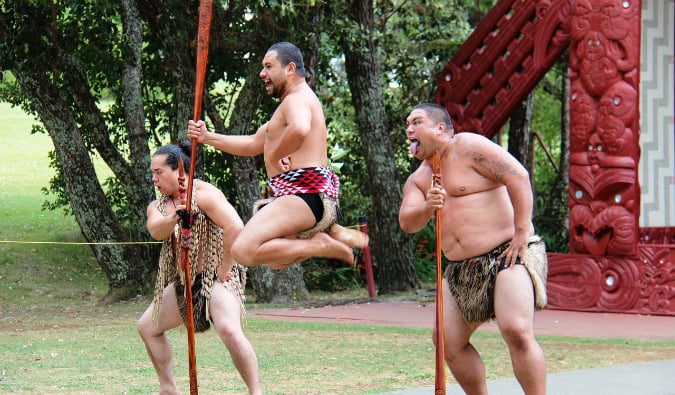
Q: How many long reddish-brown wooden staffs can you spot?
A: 3